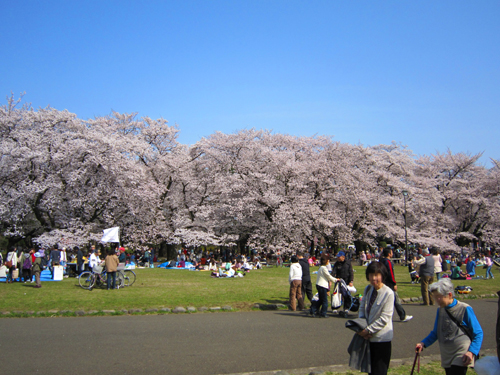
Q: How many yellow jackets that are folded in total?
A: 0